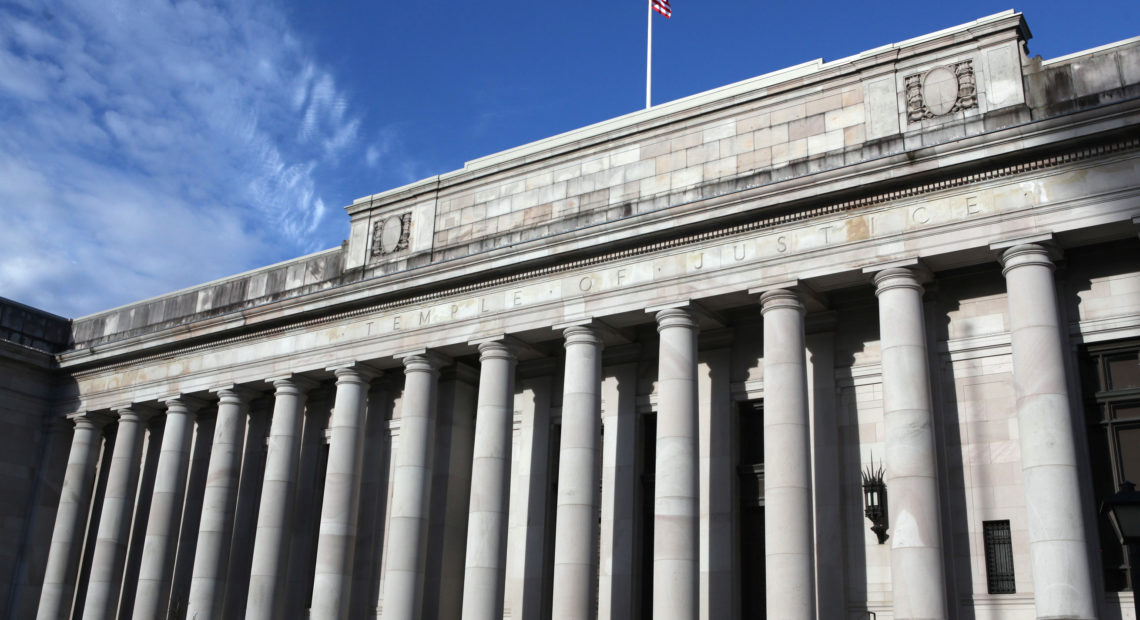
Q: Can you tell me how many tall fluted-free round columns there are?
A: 13